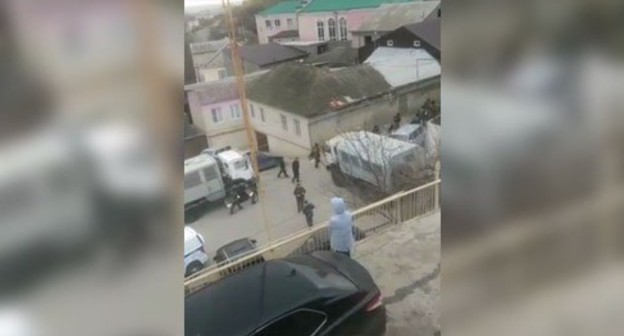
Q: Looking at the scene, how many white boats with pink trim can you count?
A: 0